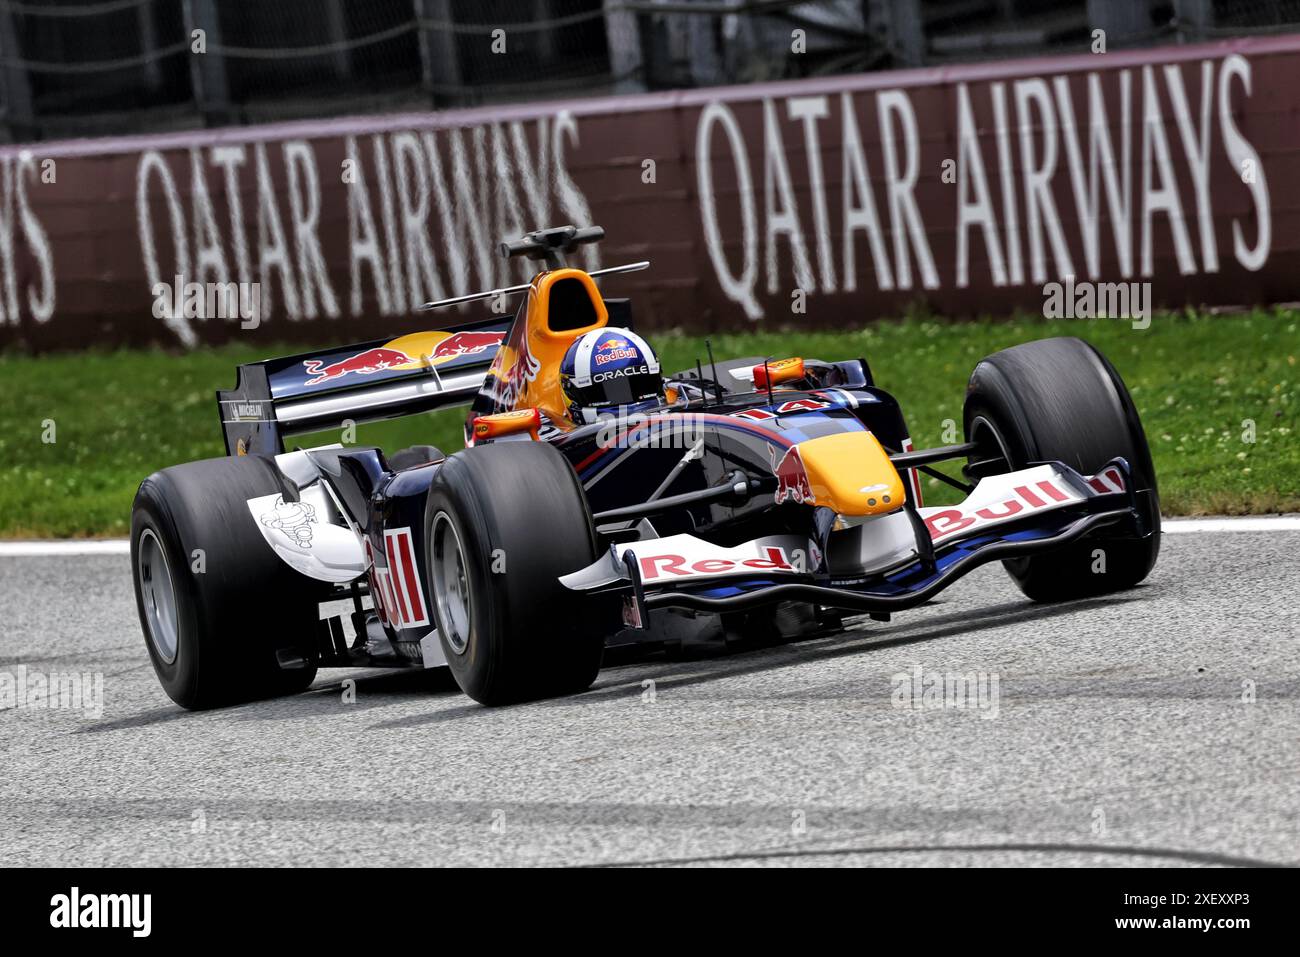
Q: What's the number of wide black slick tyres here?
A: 3